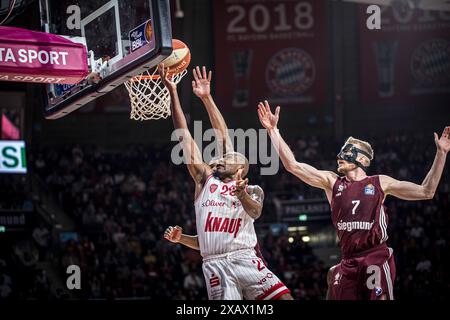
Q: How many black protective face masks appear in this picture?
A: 1